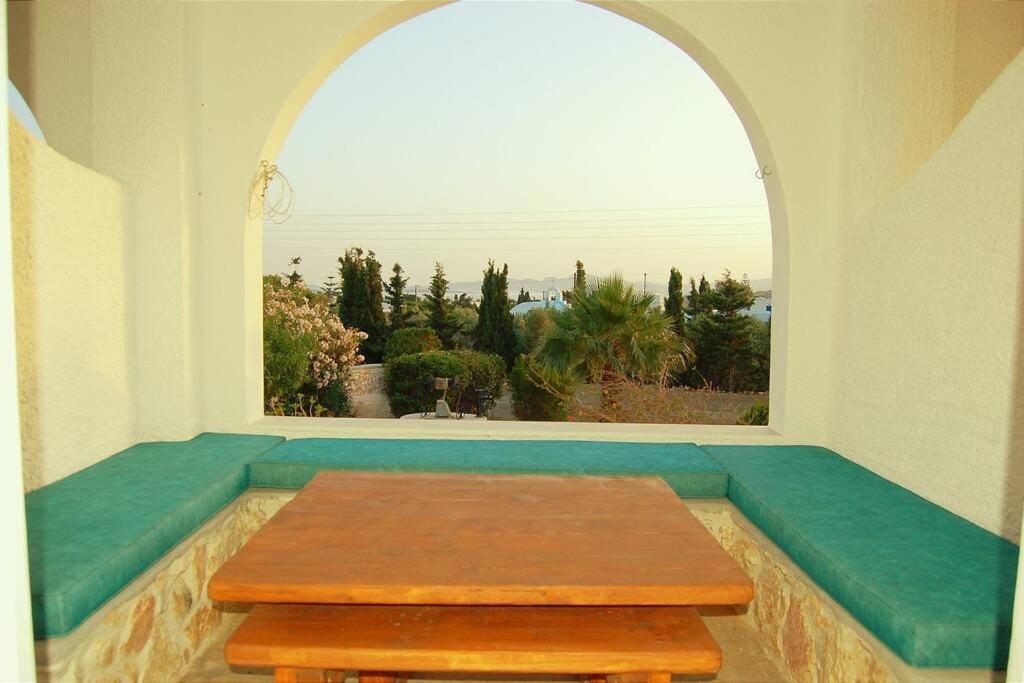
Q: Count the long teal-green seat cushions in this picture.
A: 3